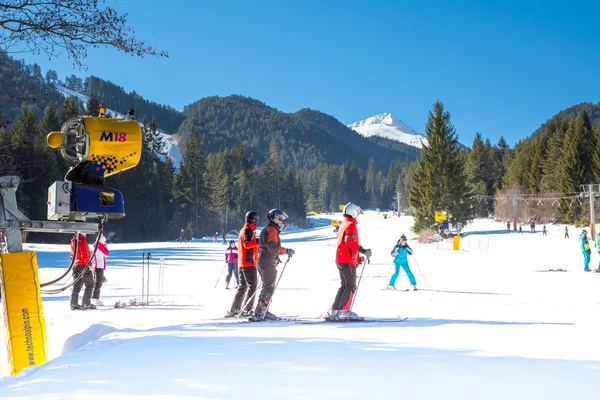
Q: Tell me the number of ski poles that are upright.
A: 4